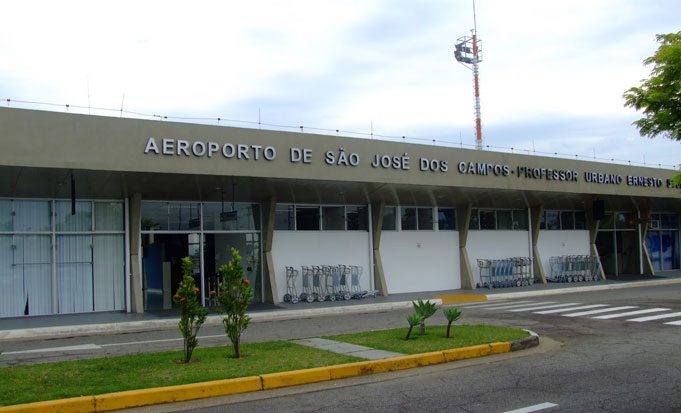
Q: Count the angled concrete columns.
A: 7